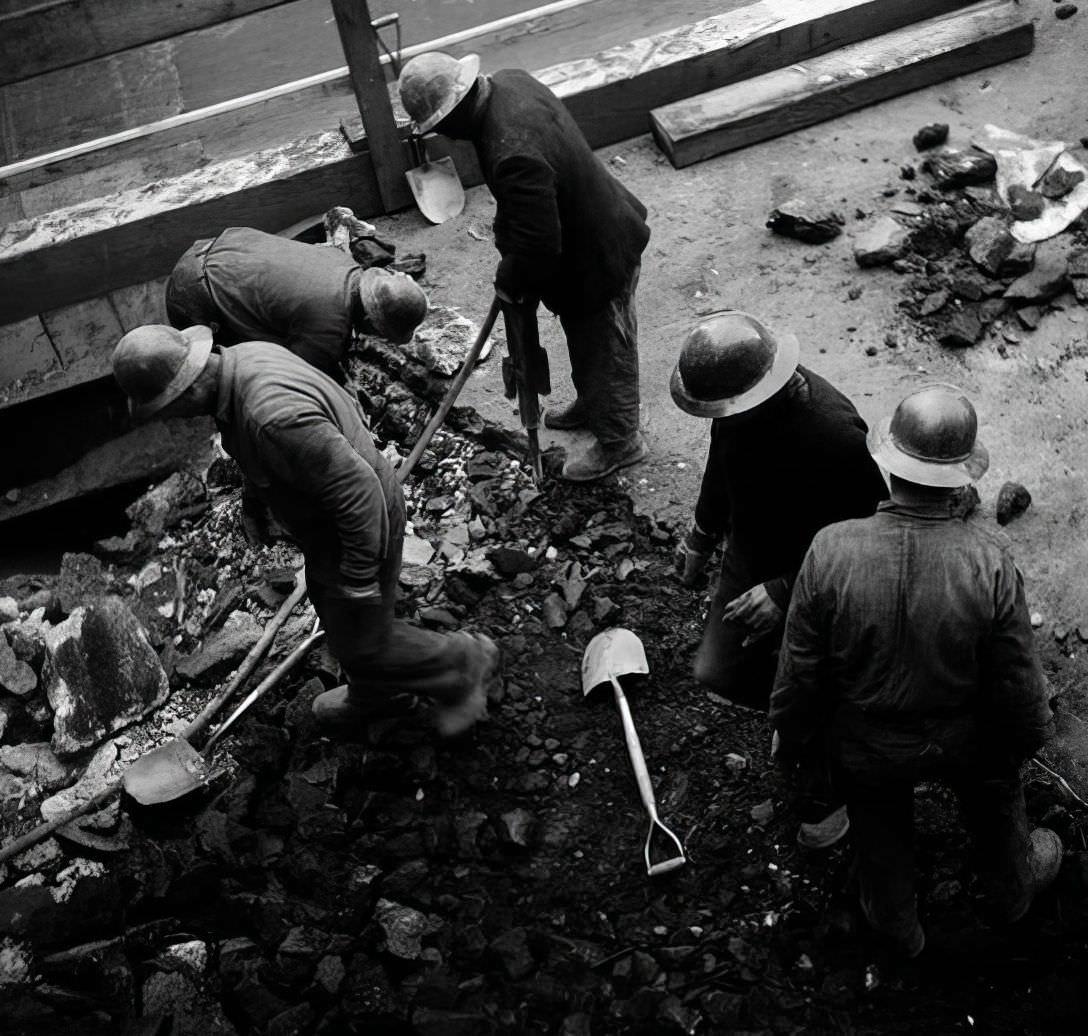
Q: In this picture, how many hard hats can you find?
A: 5